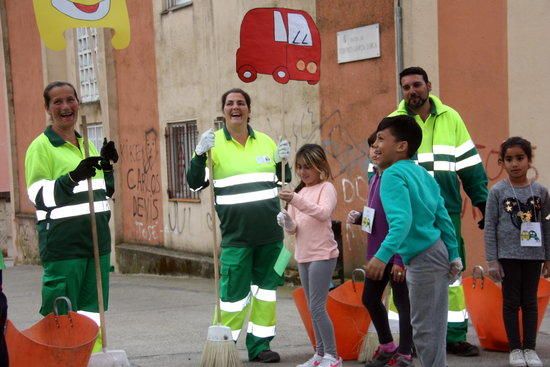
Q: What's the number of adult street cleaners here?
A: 3